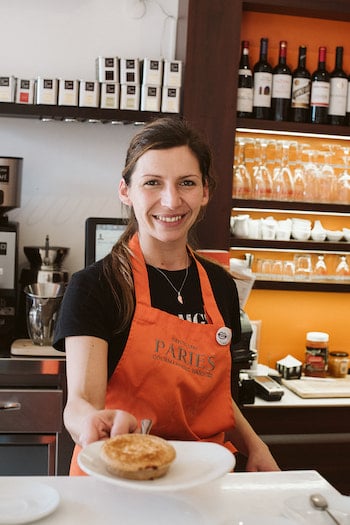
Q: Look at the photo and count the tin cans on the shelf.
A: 13